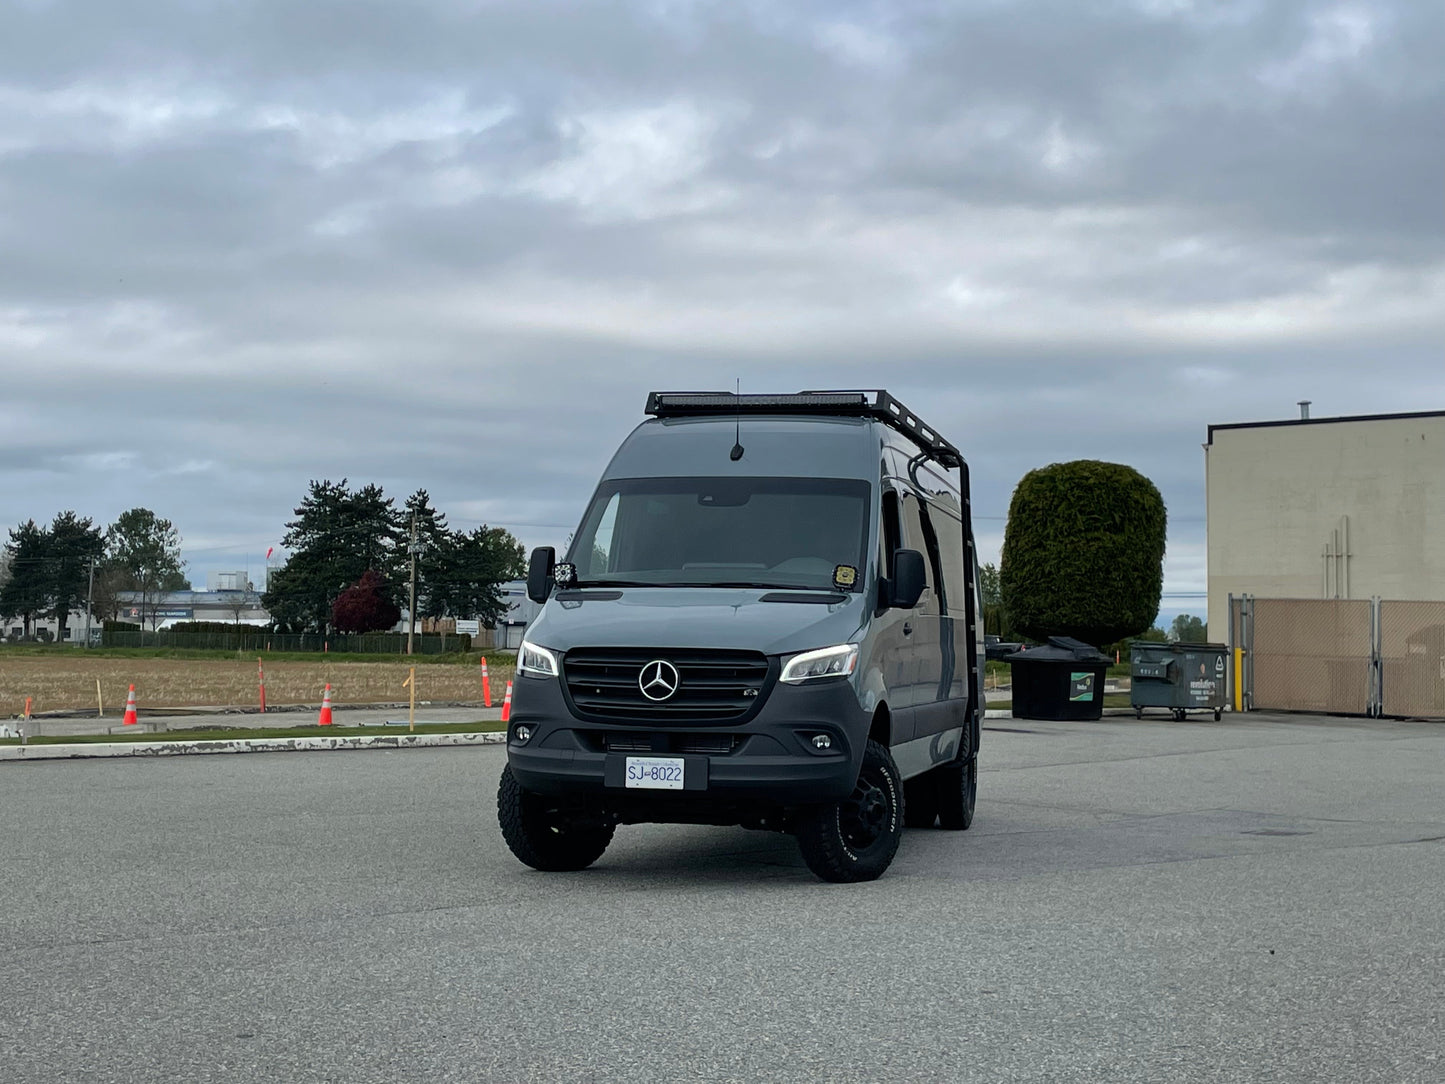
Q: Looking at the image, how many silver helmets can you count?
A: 0